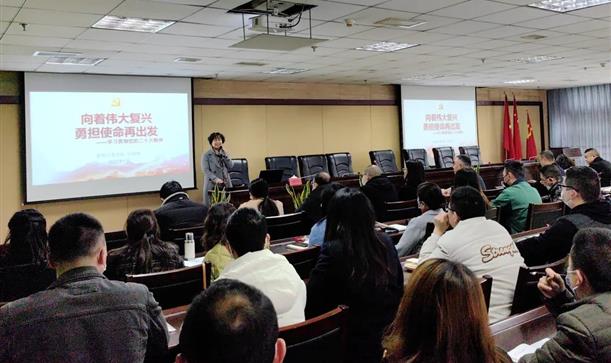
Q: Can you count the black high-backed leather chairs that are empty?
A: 8